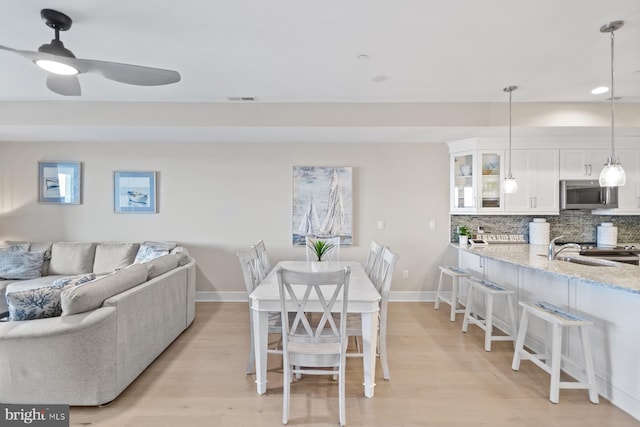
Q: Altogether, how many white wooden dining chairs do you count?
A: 6